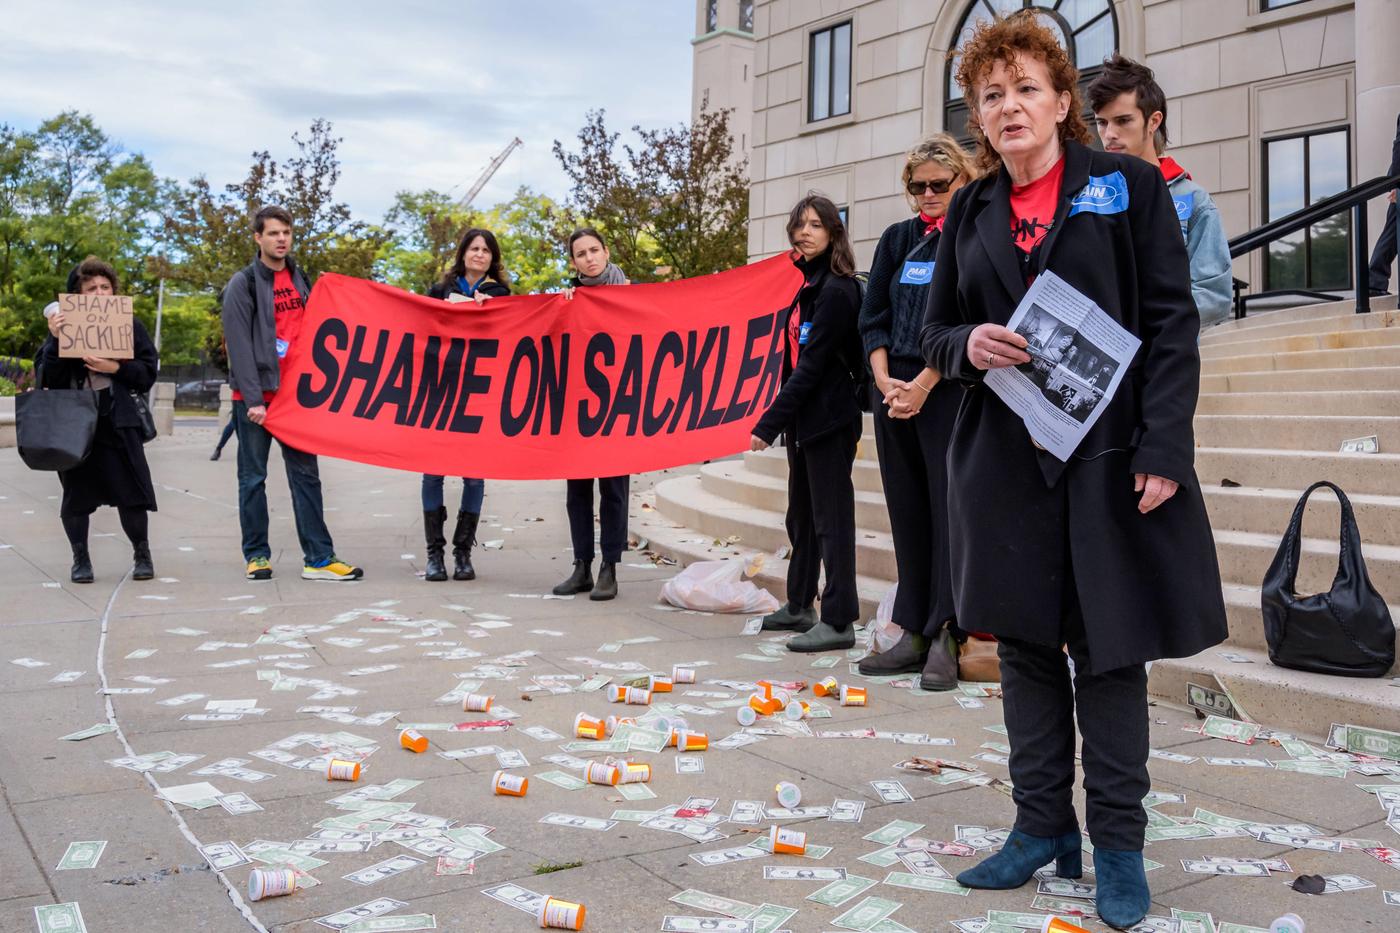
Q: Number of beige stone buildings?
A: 1